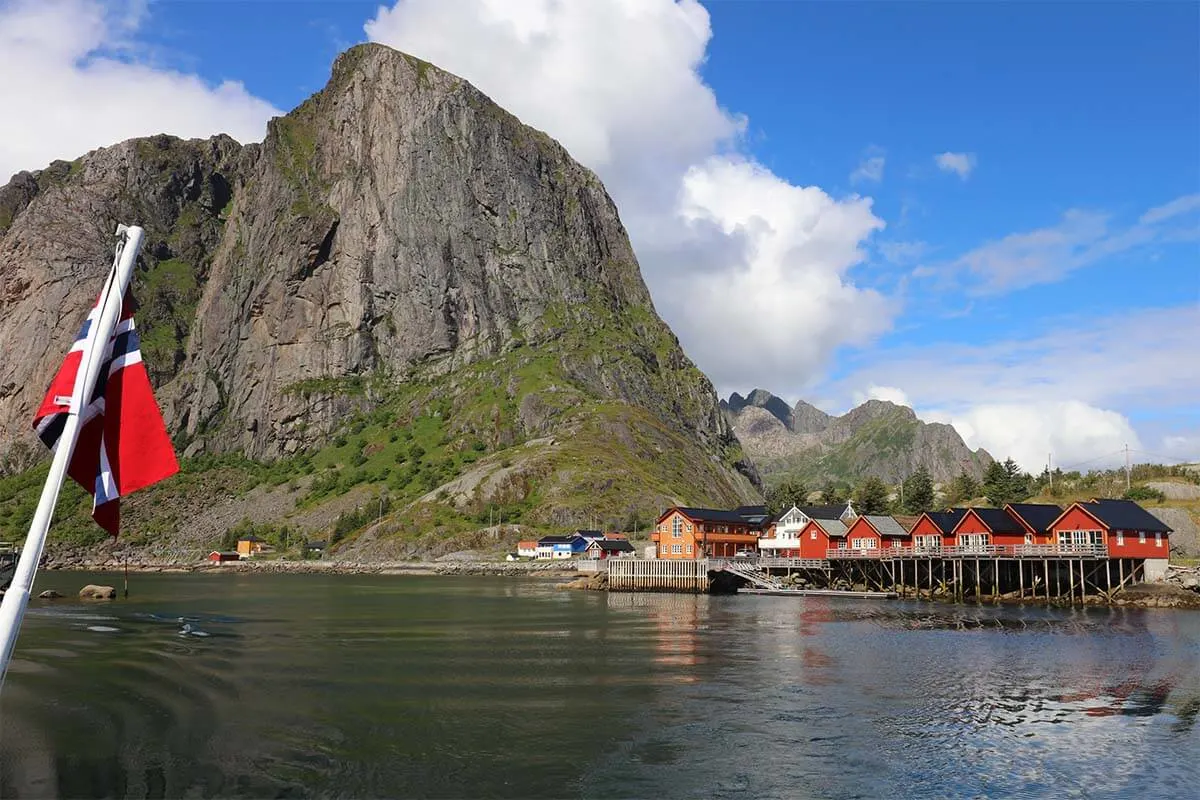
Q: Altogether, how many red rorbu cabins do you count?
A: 6